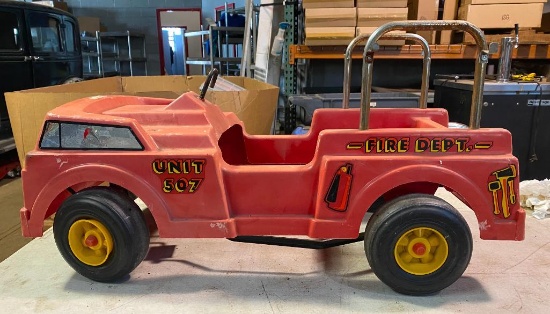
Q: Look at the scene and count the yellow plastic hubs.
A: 2